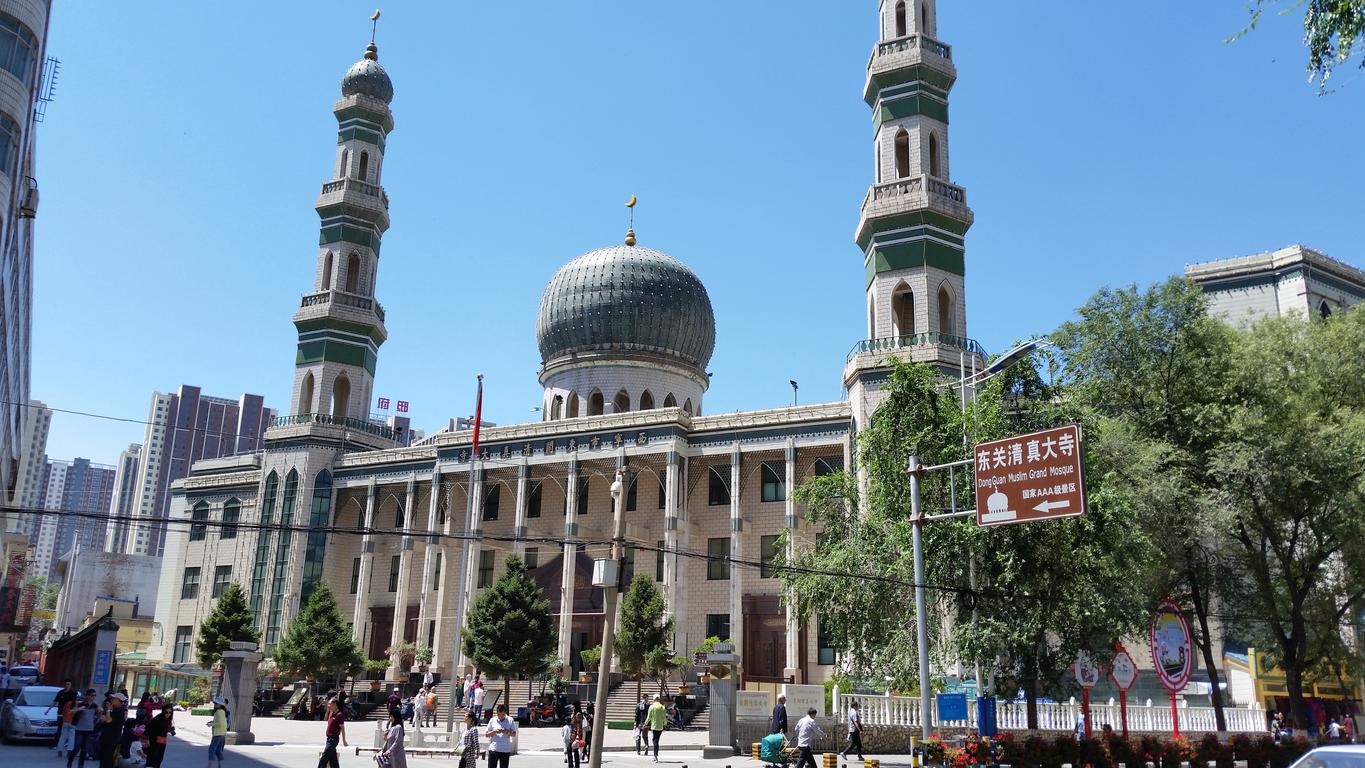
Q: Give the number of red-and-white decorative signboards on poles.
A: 3